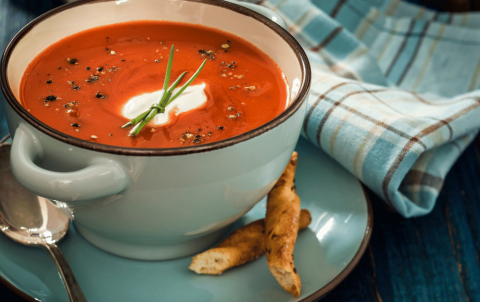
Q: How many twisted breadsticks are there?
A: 2